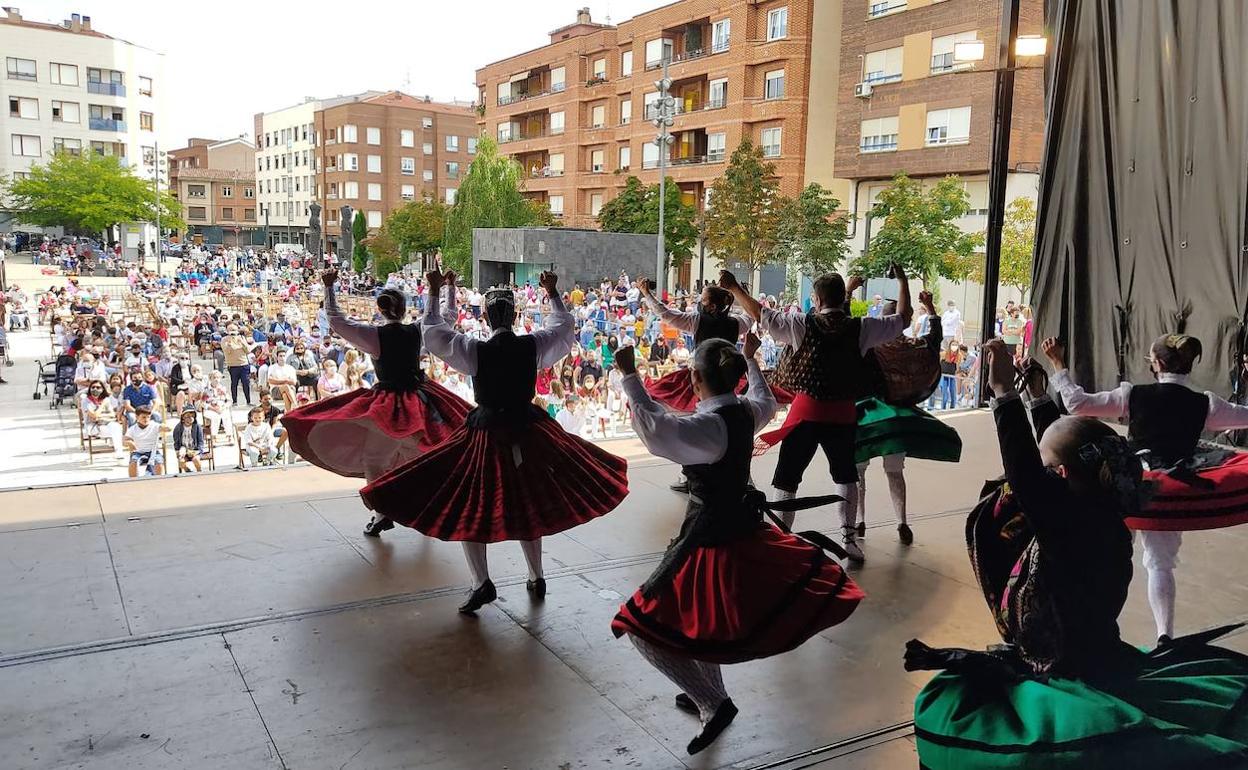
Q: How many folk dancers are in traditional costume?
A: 8